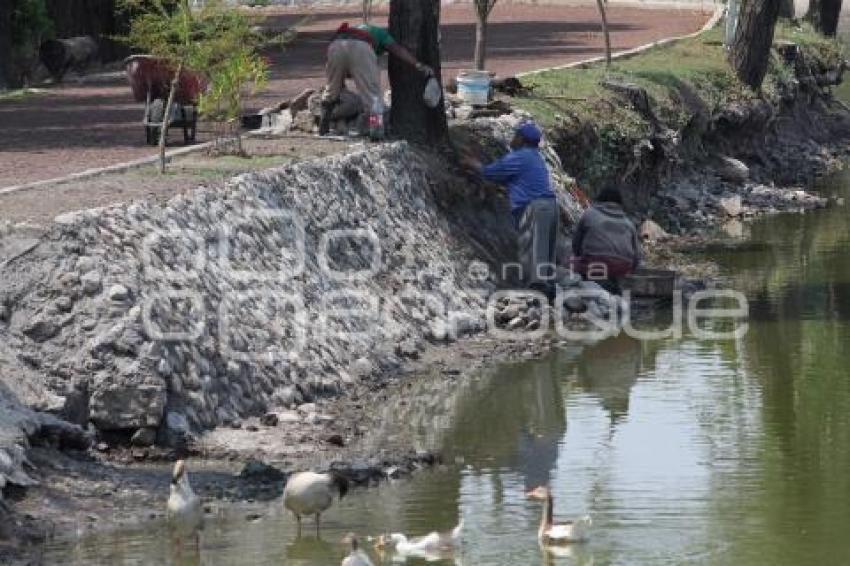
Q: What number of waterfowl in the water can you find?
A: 5